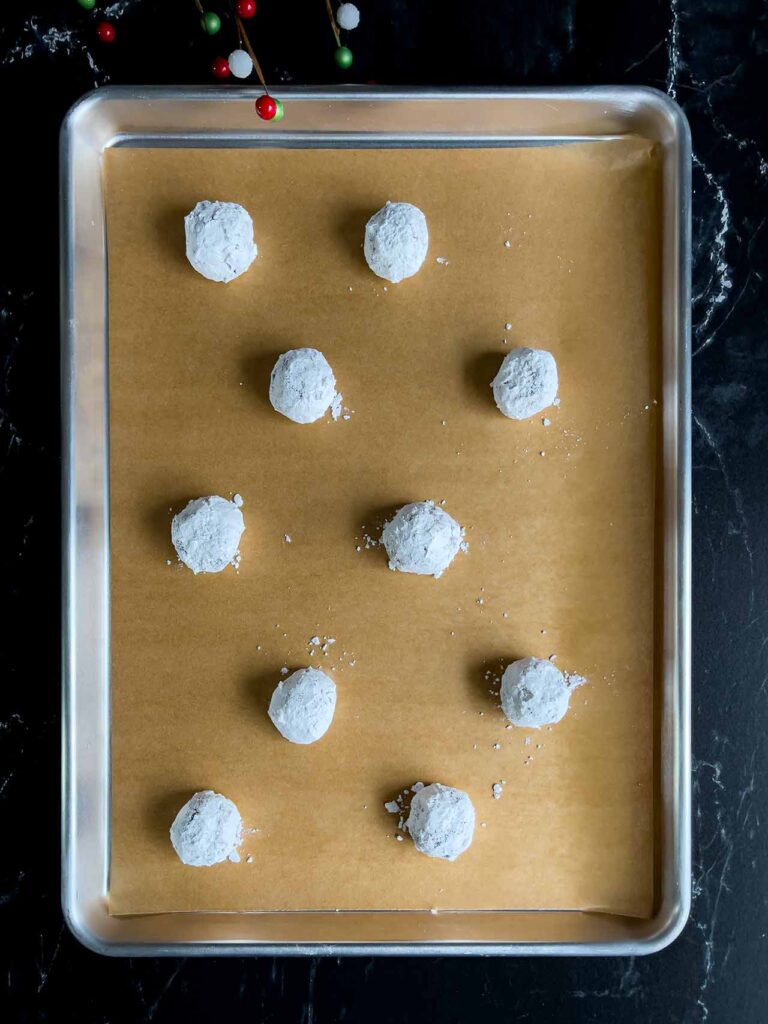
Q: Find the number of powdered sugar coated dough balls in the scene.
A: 10